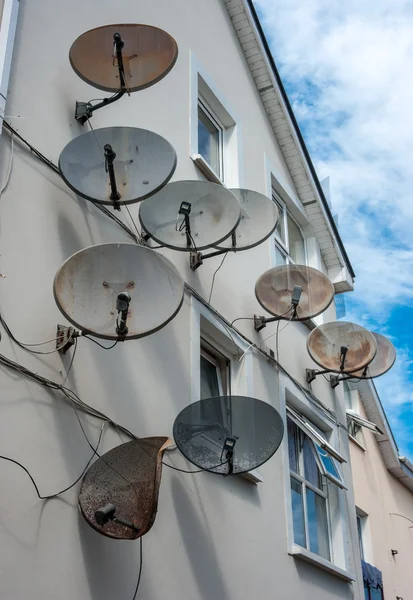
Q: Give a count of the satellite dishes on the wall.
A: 10